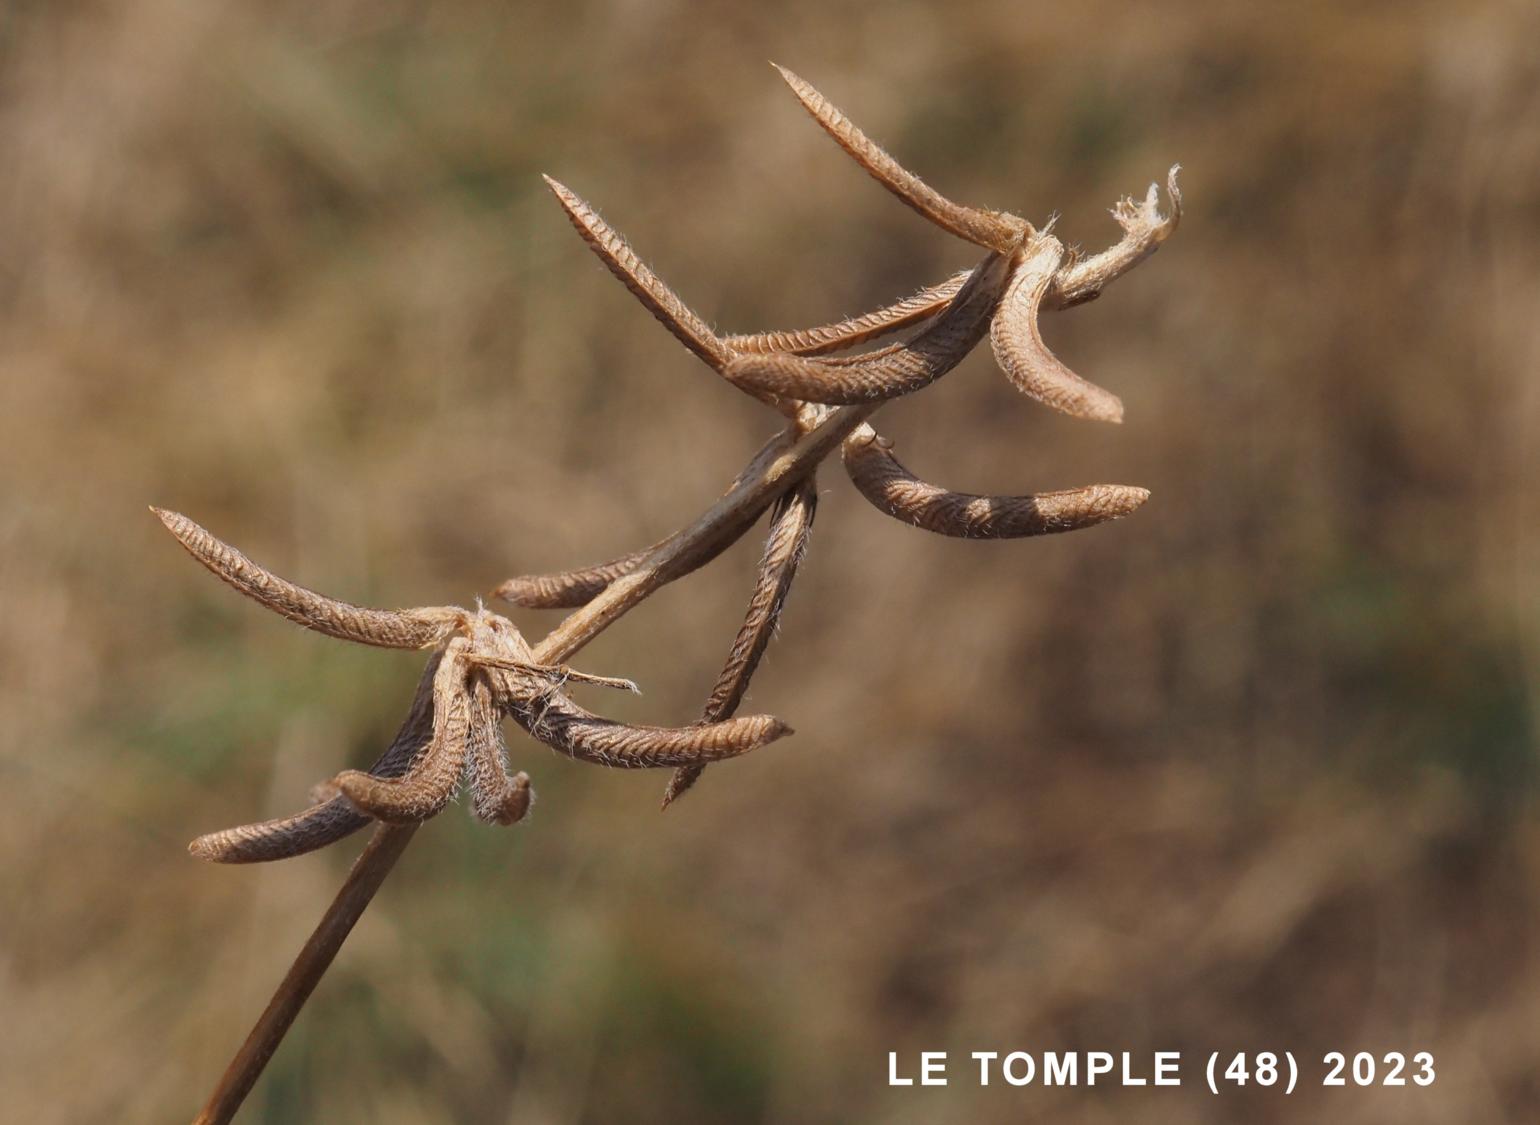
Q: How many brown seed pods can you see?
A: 13